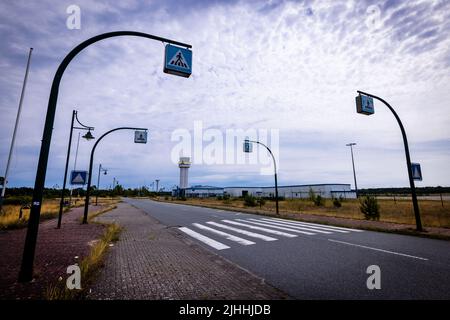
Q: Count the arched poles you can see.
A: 4